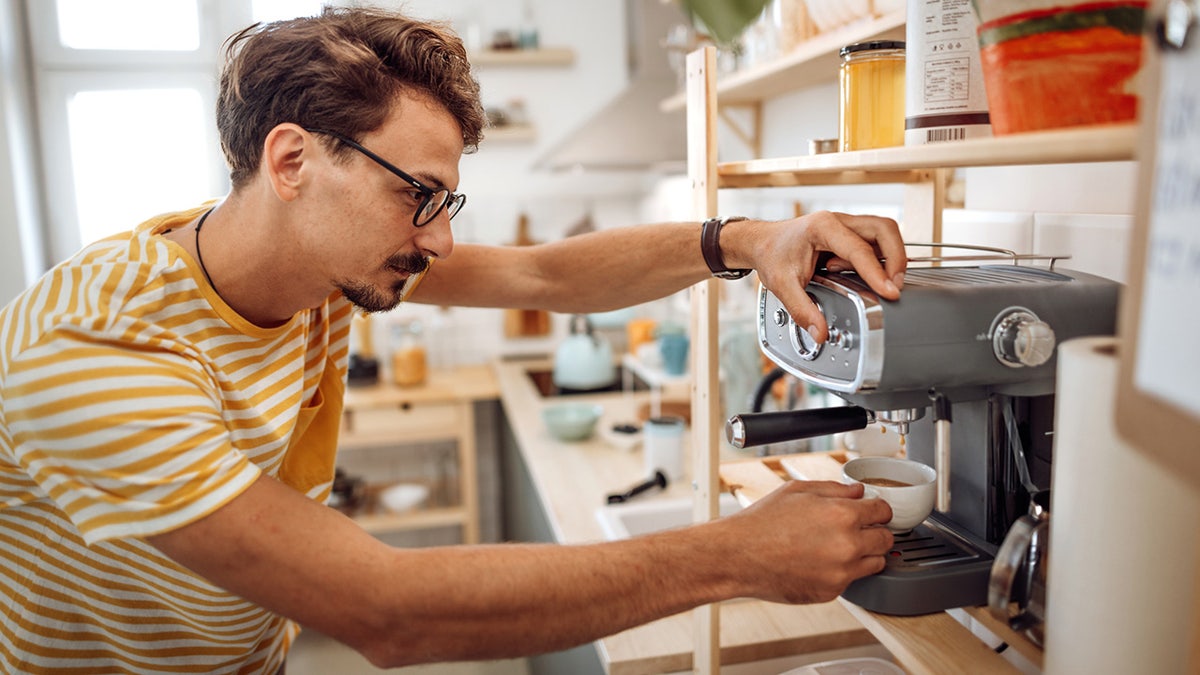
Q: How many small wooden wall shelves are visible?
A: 2